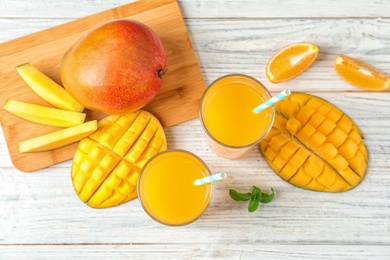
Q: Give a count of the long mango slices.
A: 3